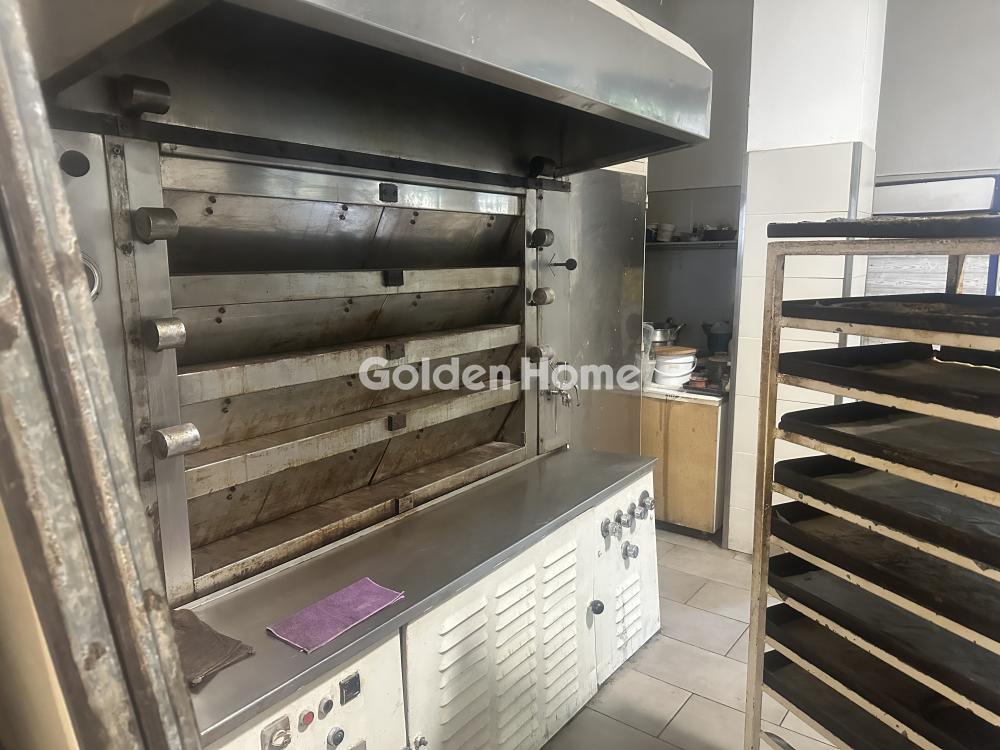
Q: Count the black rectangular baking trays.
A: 9